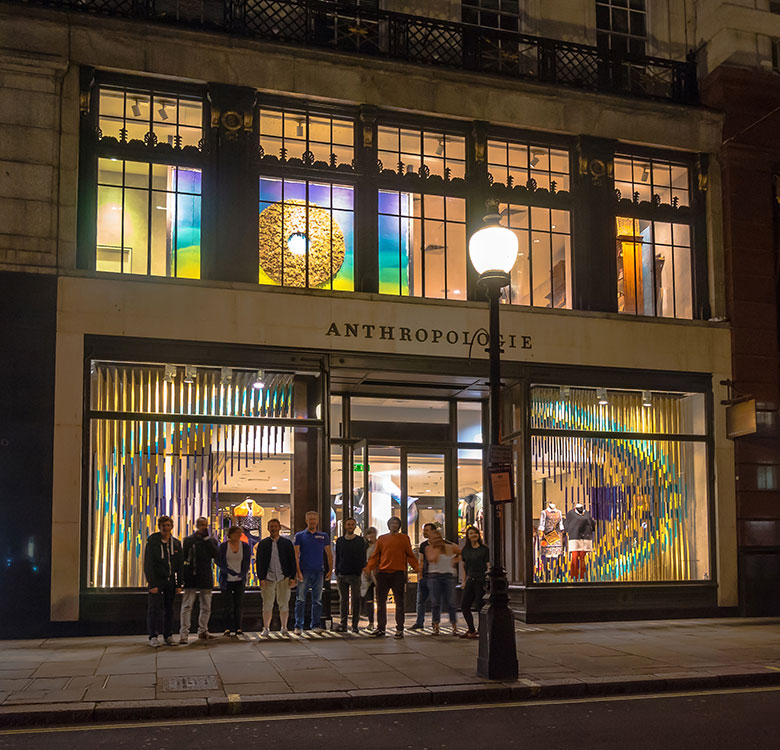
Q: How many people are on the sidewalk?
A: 11